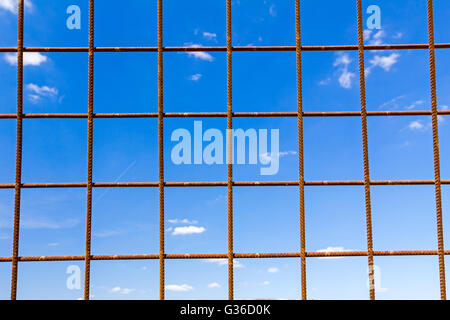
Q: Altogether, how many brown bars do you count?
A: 11